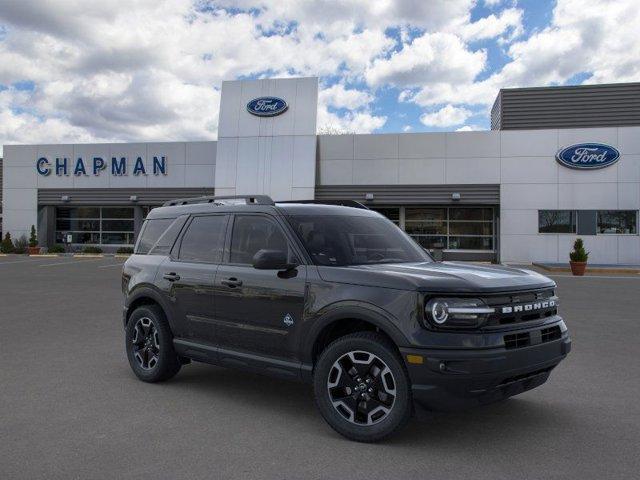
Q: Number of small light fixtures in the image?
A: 4